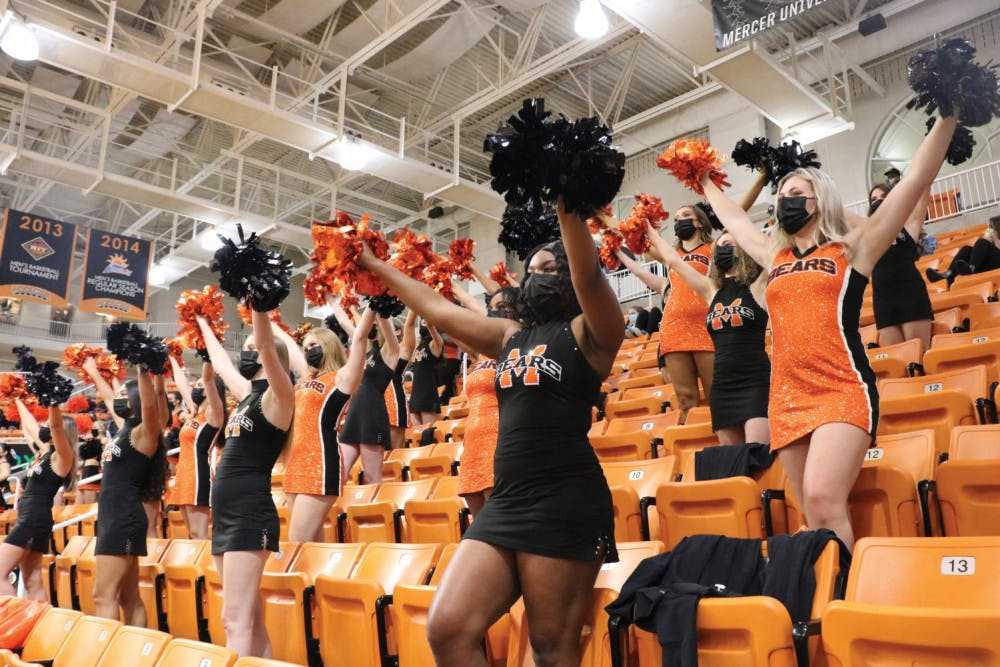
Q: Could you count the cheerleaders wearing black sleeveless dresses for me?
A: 8